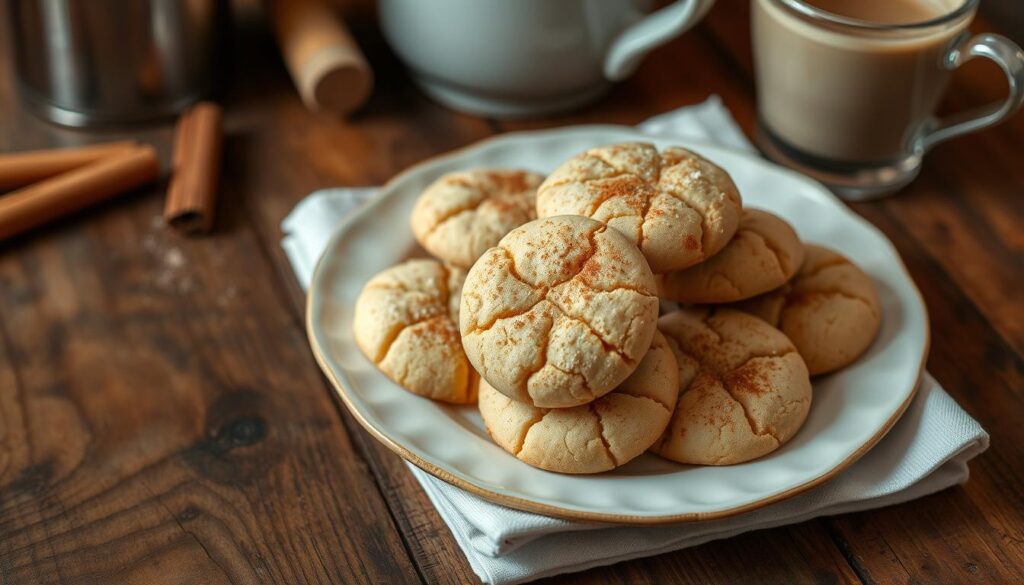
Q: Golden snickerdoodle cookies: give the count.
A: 8